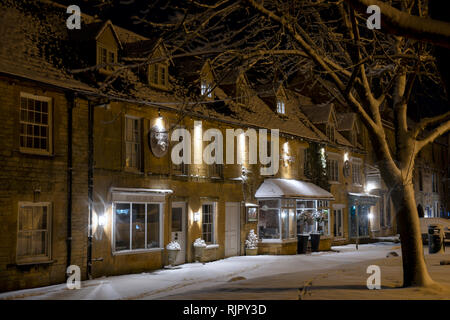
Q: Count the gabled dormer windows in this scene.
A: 7